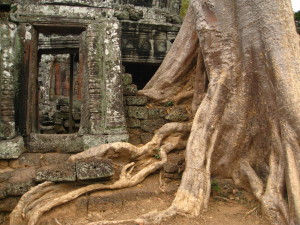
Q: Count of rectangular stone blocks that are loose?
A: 2